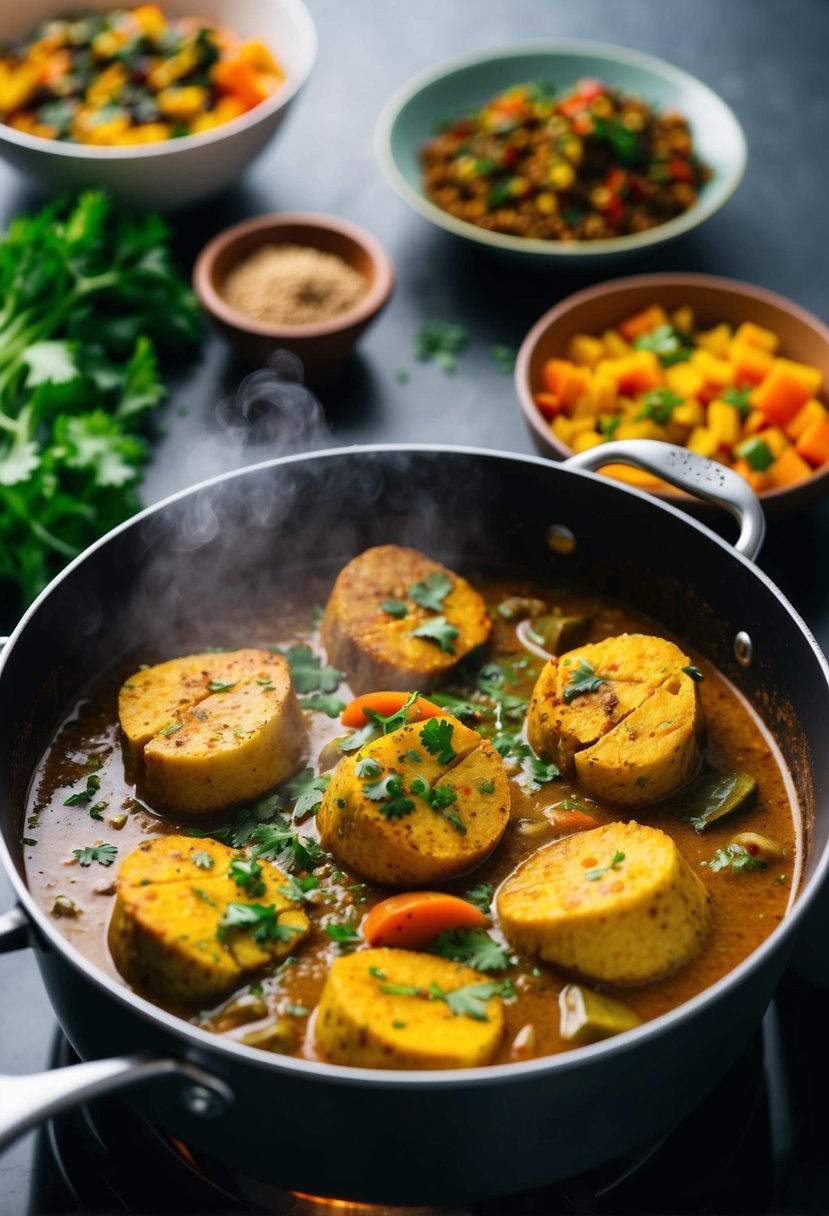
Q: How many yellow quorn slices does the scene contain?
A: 7